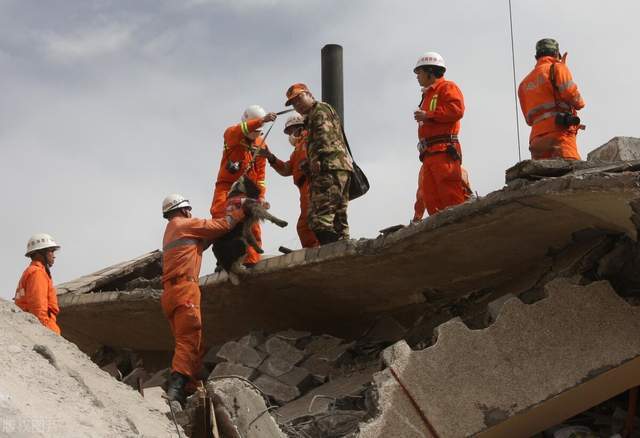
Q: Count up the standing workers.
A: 7